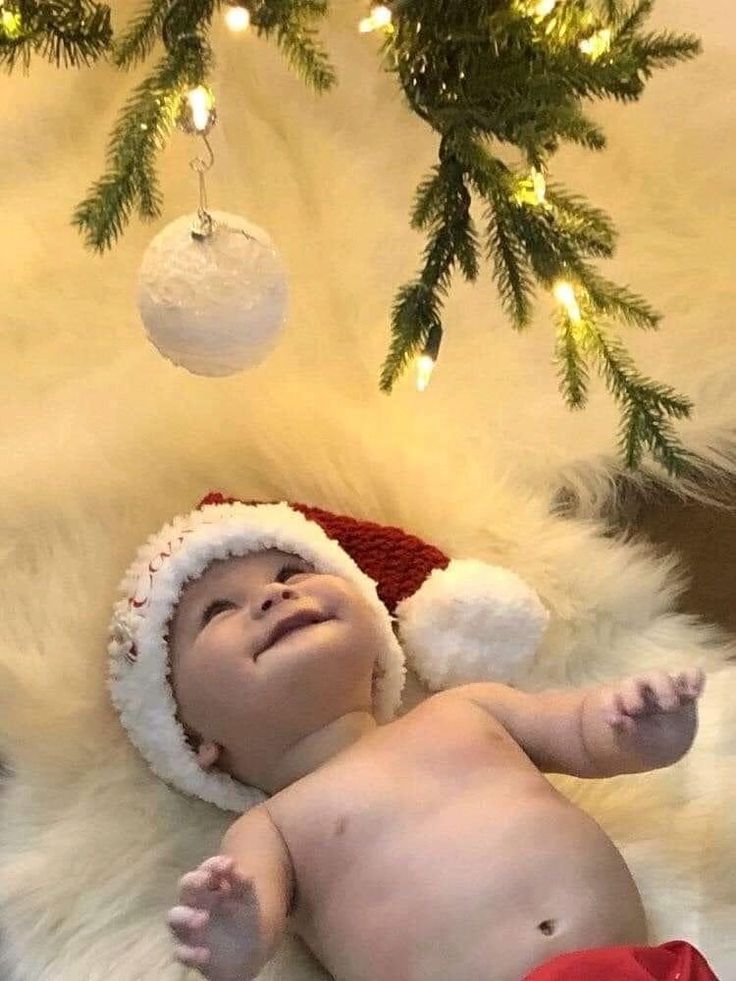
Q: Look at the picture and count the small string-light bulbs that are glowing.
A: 9